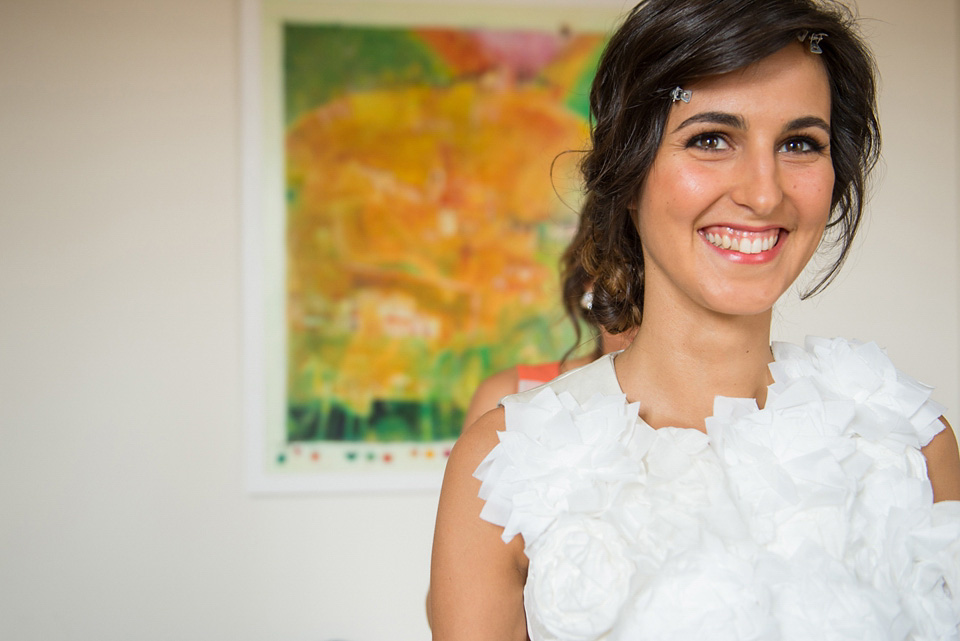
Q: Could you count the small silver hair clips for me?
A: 2